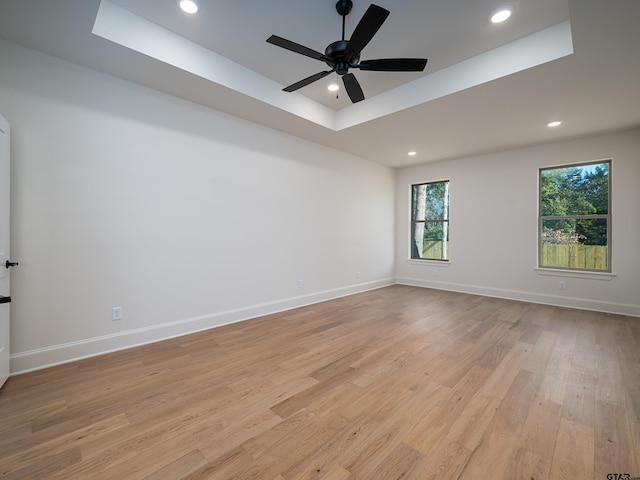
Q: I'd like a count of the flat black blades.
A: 5